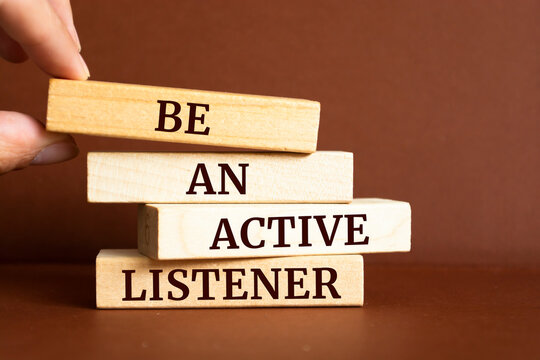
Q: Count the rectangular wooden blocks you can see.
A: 4